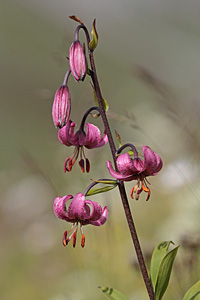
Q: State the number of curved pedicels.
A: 5